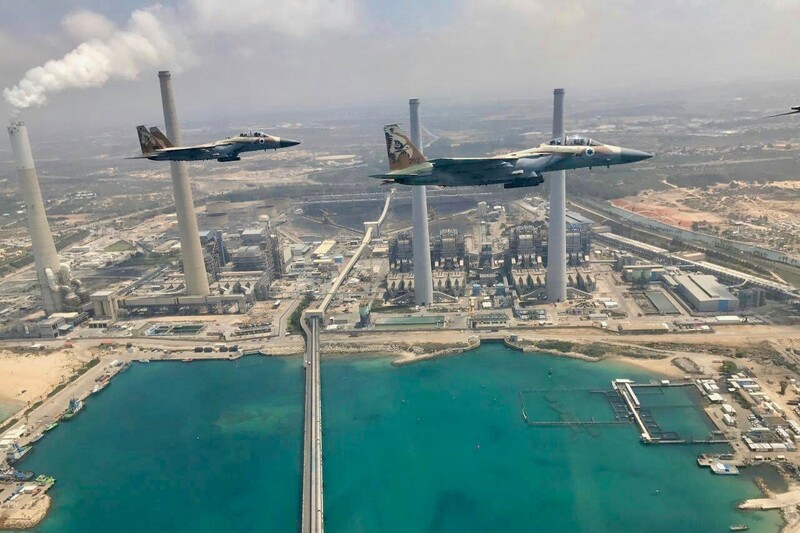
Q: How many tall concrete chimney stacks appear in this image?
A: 4